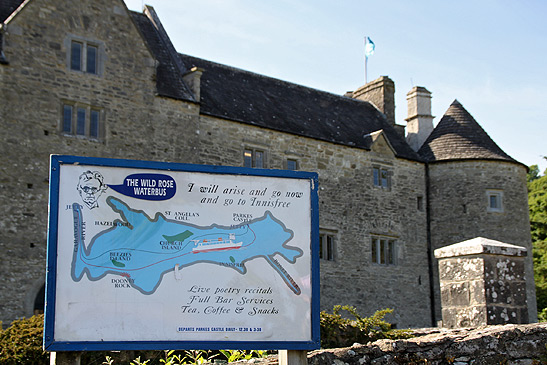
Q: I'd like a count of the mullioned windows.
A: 6